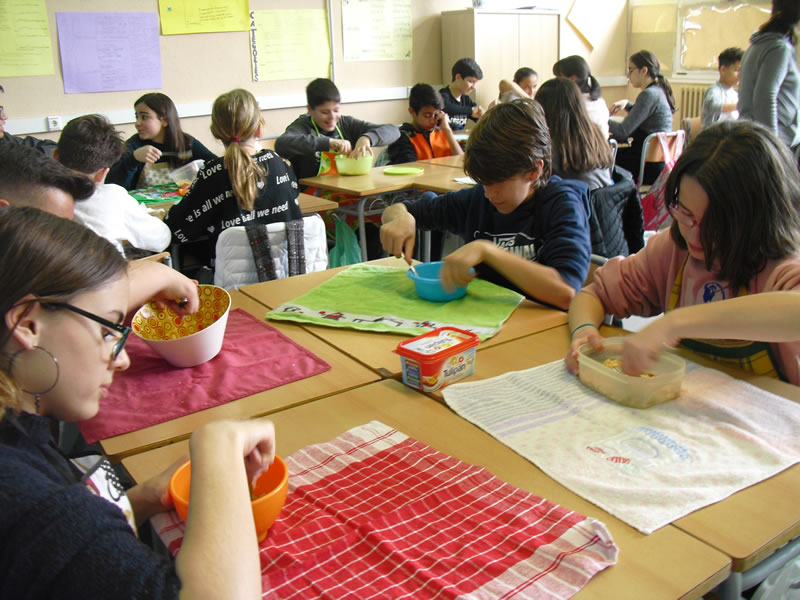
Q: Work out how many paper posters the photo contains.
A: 5